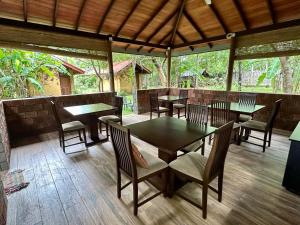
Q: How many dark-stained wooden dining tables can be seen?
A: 4